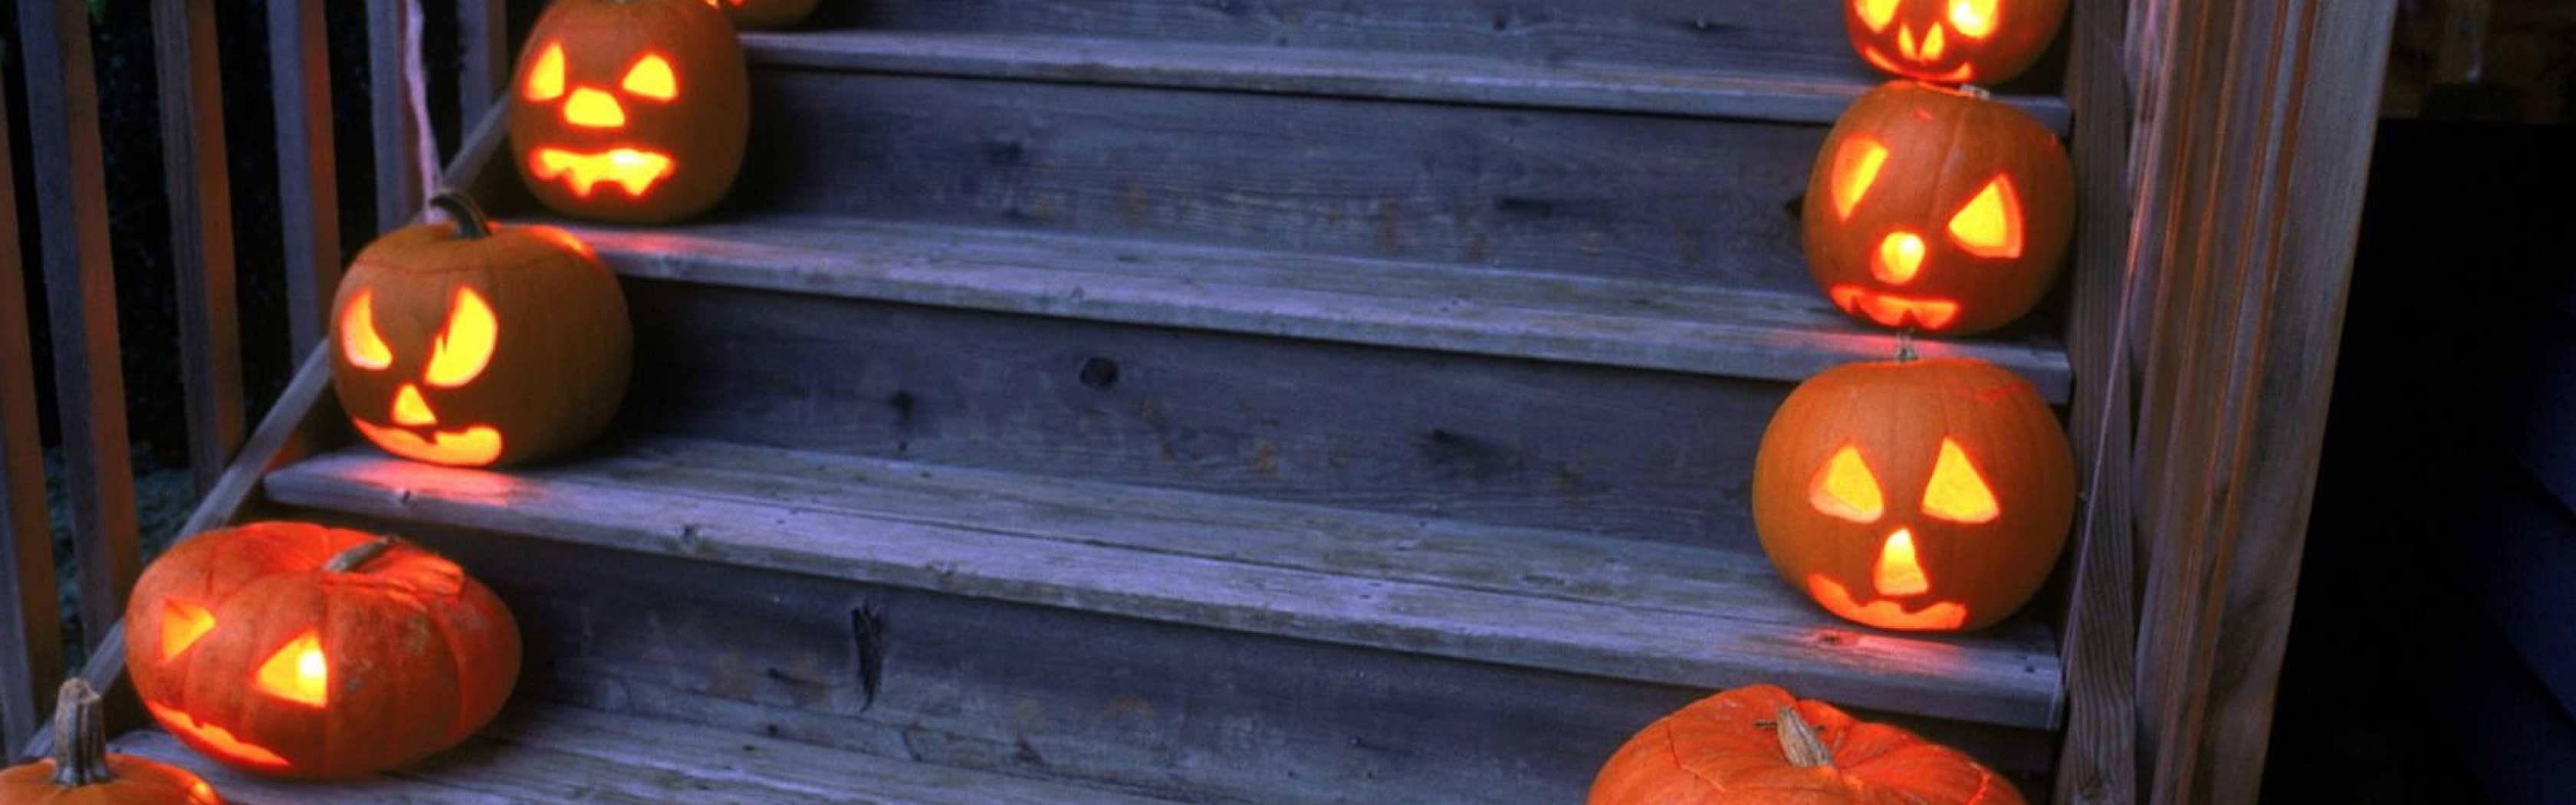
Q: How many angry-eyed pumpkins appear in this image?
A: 1